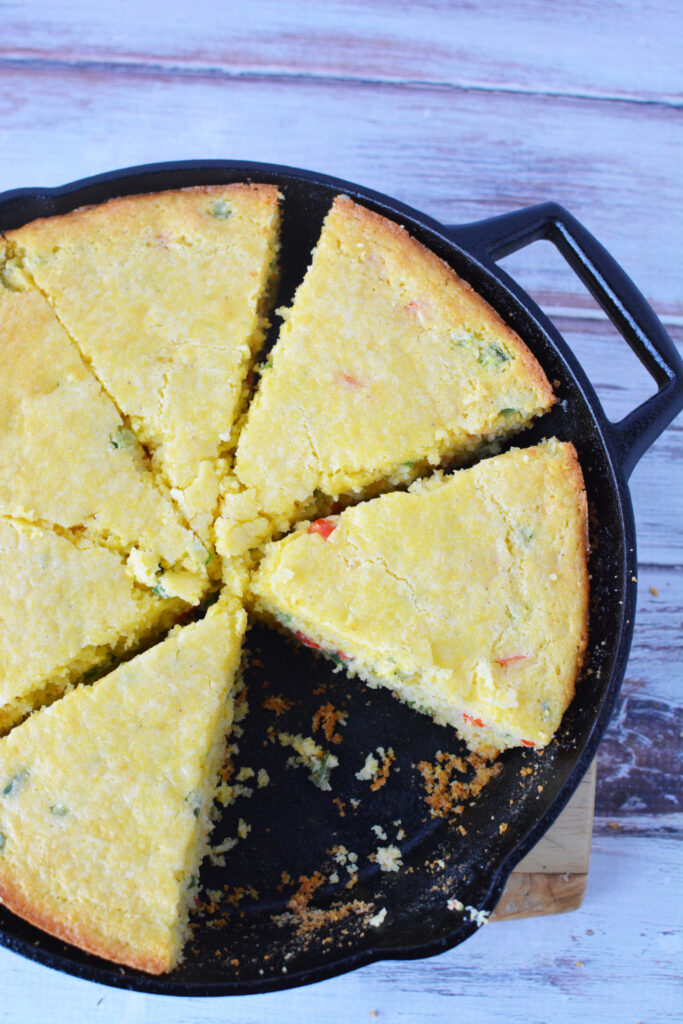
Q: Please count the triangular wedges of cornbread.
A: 6